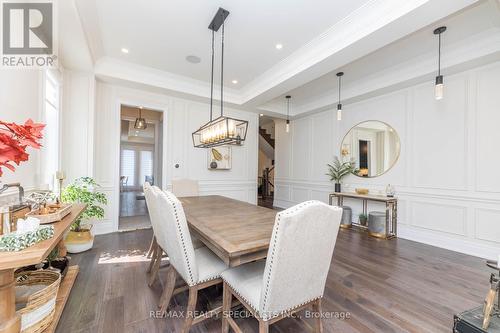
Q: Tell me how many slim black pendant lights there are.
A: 3